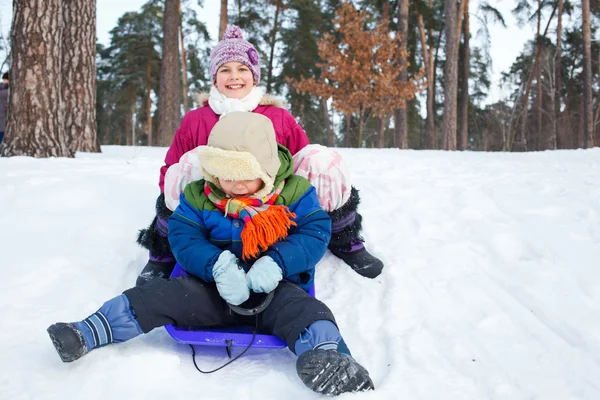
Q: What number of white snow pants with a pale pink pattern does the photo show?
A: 1